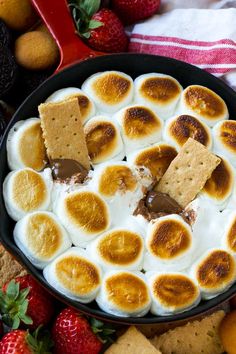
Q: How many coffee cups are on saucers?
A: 0